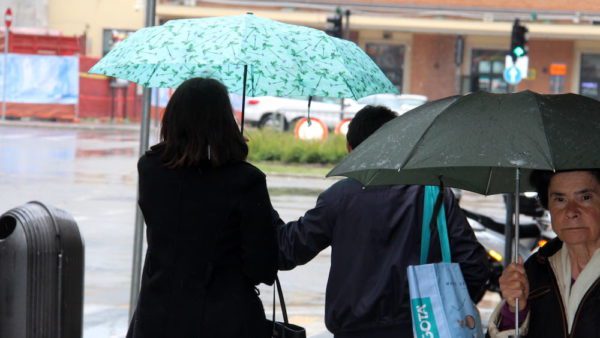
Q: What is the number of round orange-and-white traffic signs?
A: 2